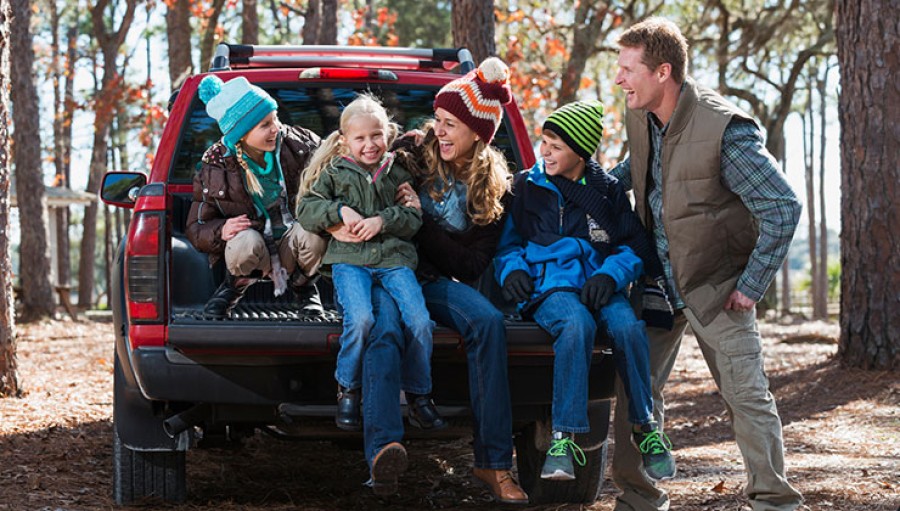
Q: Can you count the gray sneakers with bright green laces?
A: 2